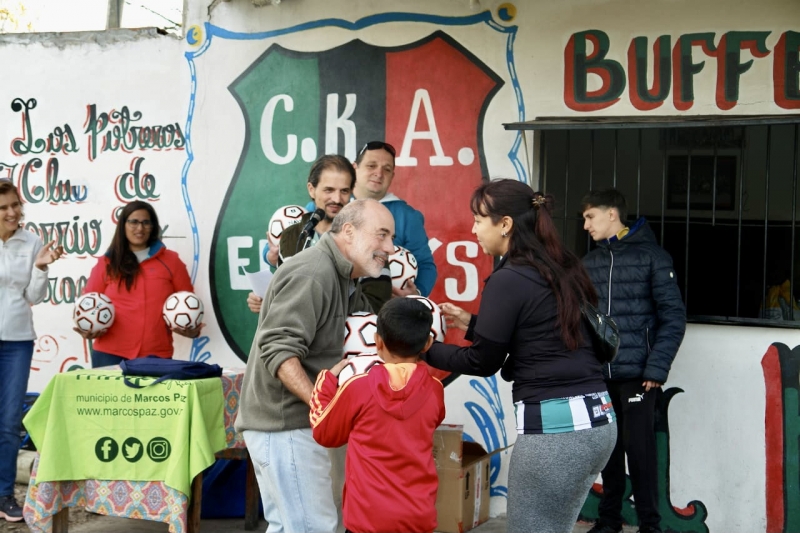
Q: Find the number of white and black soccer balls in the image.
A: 7